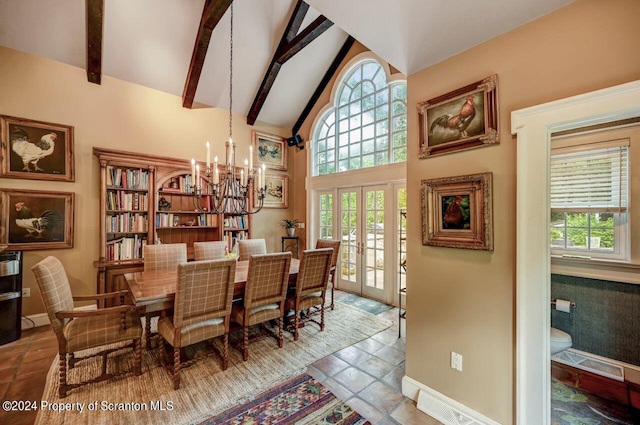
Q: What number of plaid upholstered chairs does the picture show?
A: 8